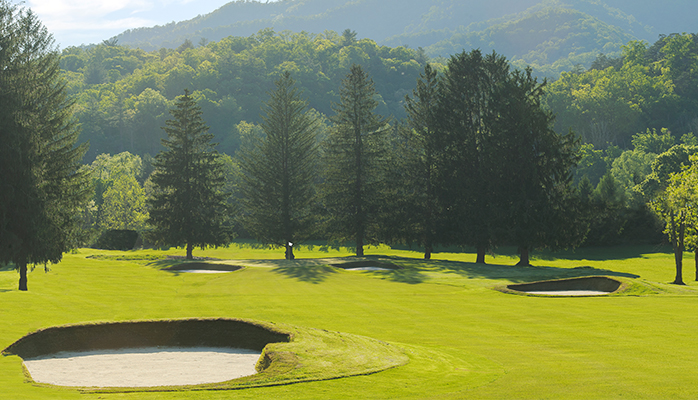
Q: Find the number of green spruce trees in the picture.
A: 7